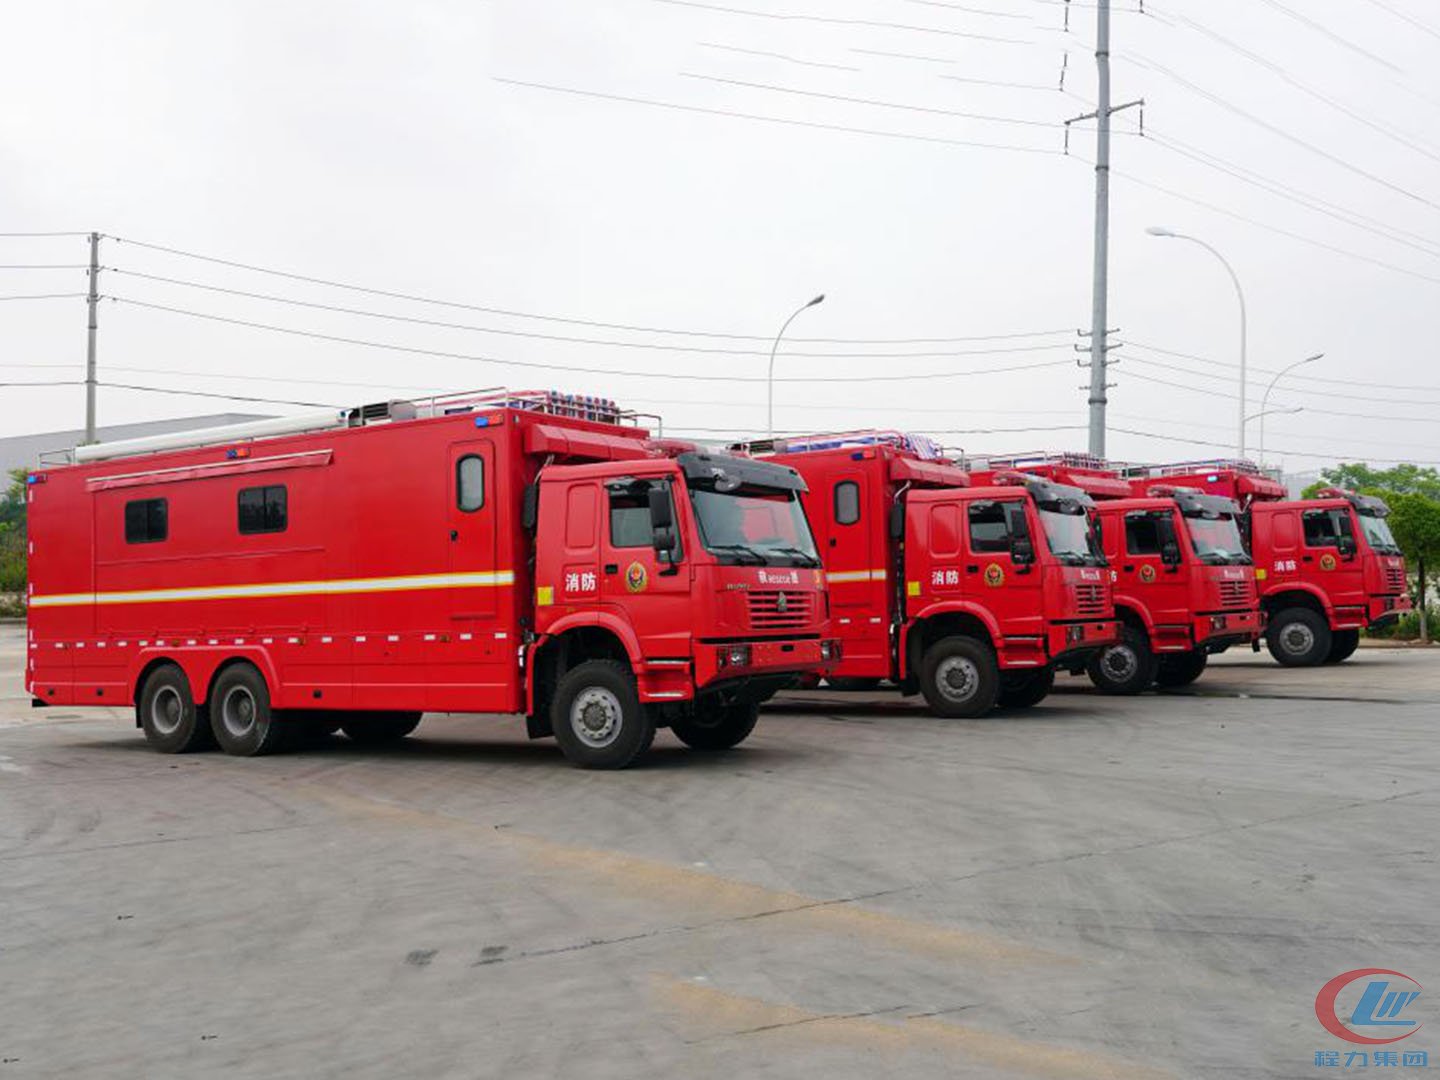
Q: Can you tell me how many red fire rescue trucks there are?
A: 4